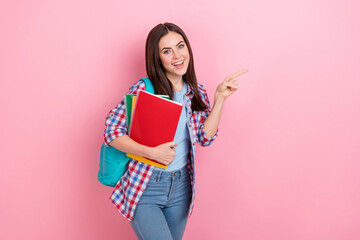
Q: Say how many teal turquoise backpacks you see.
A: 1